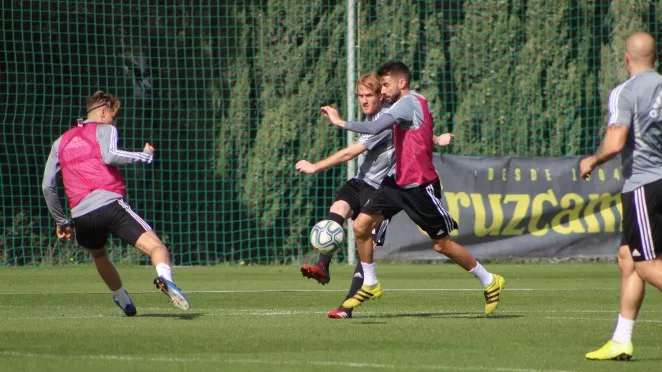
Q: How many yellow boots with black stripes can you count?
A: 2